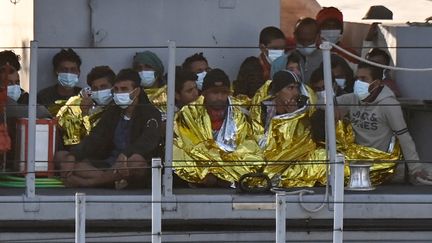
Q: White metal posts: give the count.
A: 7